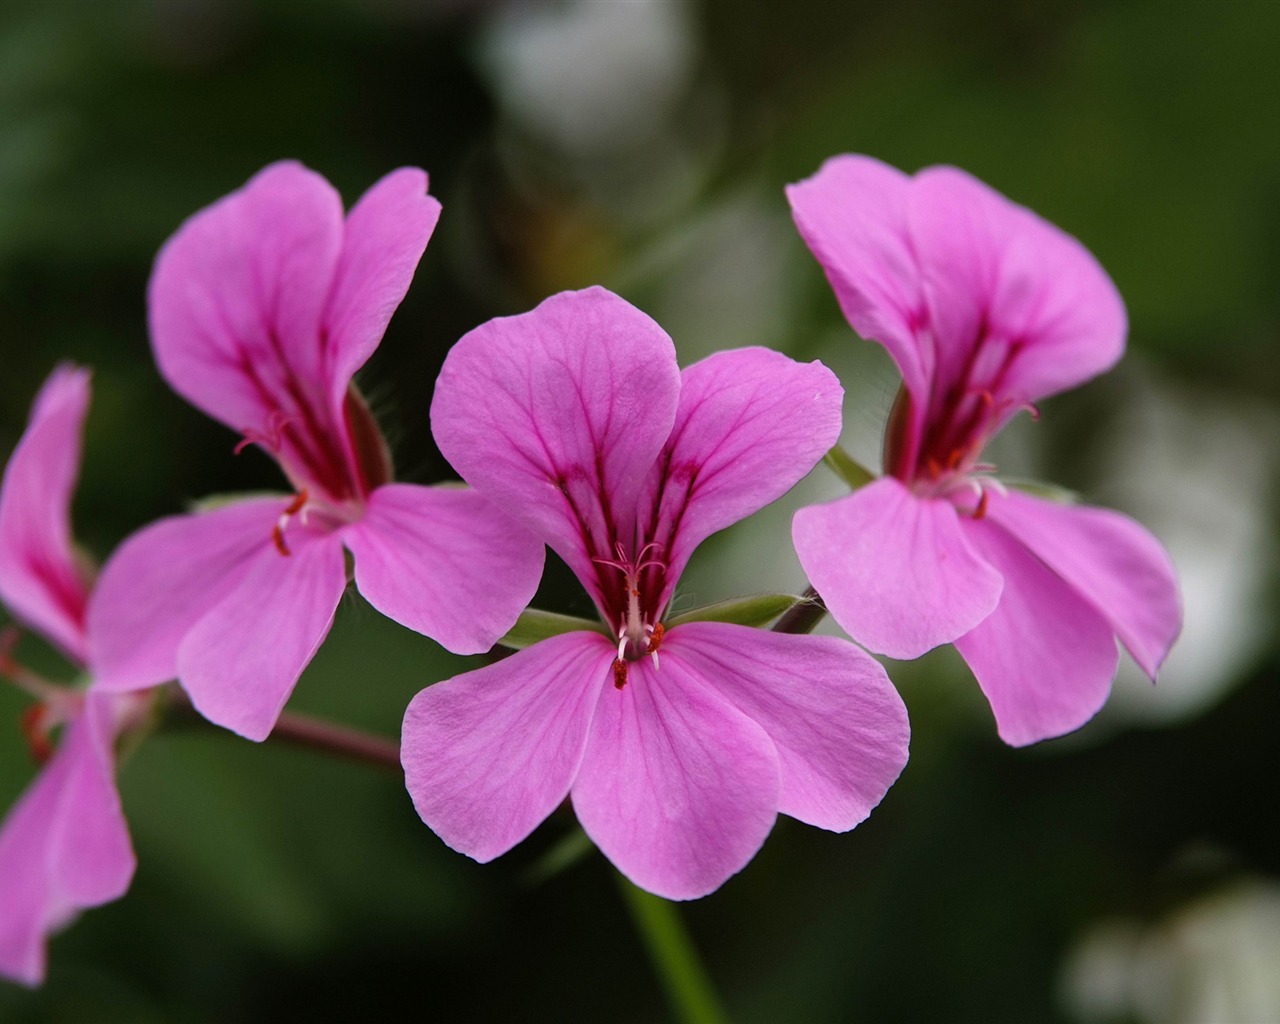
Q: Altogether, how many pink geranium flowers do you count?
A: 4